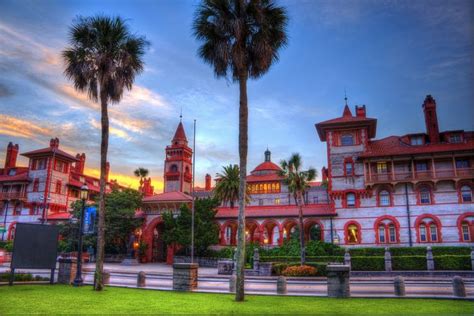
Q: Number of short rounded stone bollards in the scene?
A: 6